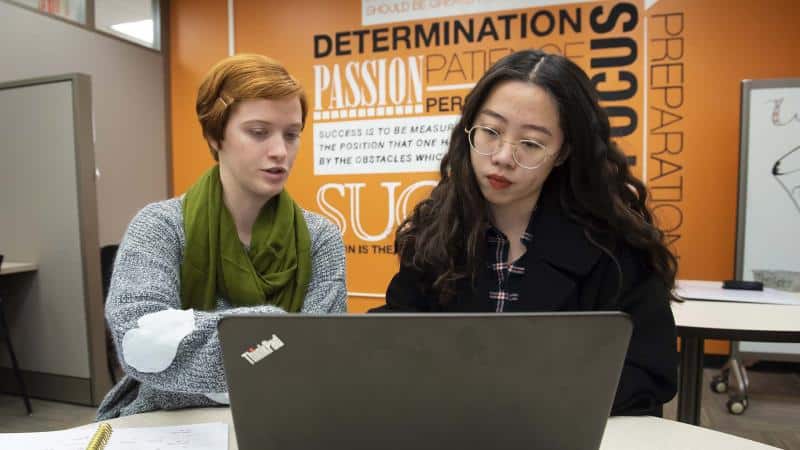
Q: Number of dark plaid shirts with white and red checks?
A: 1